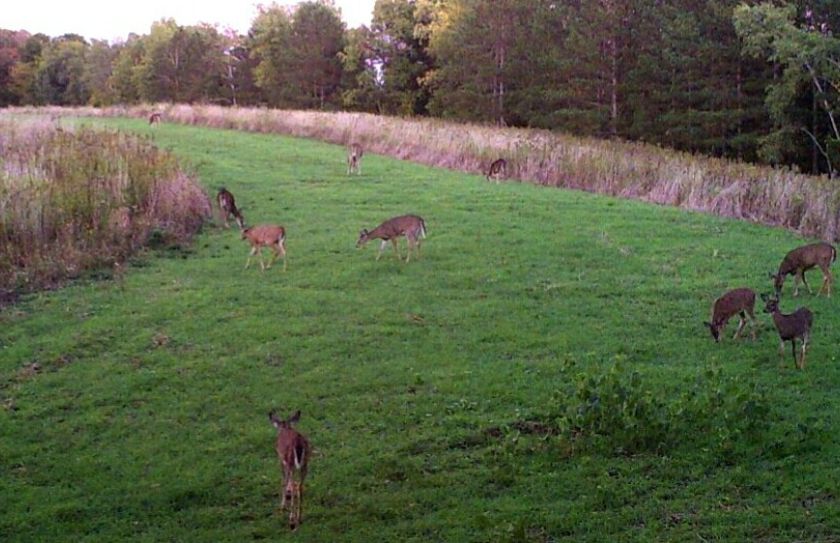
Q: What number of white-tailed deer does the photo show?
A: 10